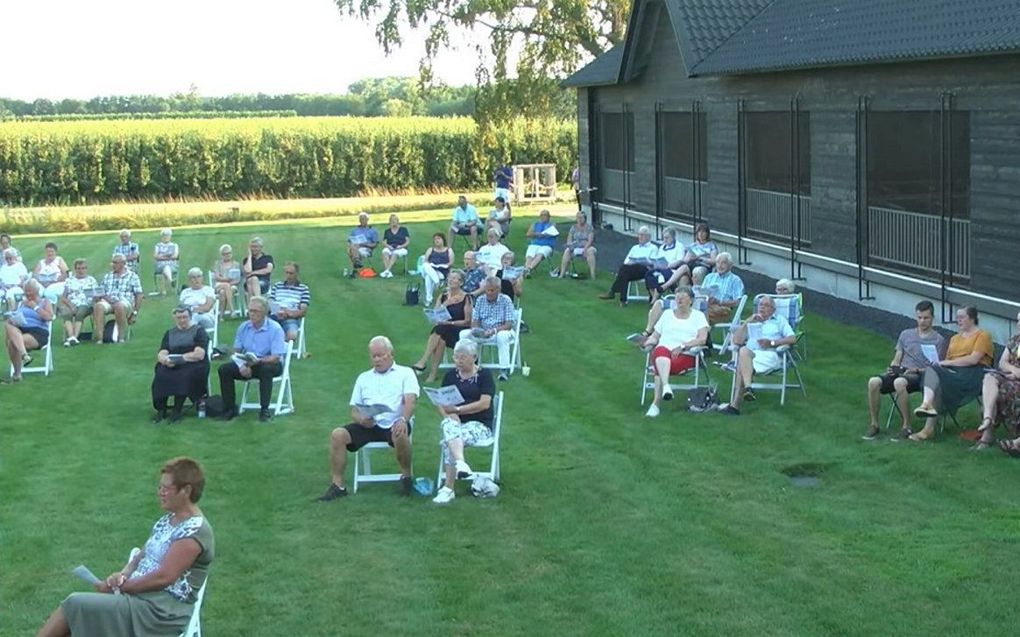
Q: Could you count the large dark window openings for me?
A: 4